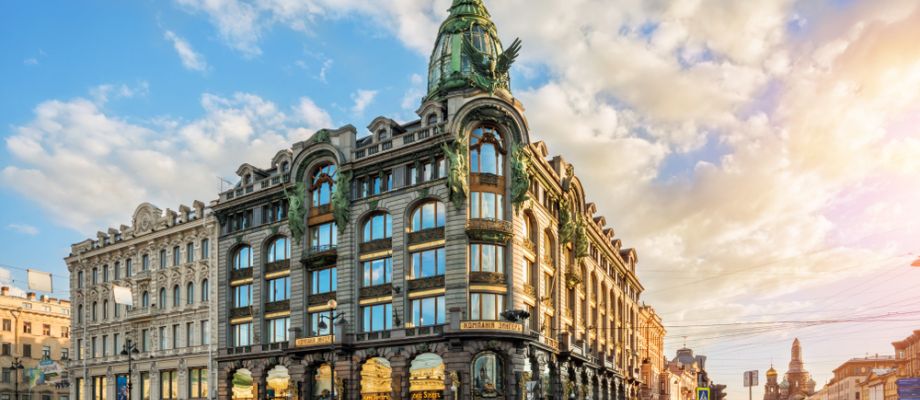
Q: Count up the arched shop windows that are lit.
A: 5